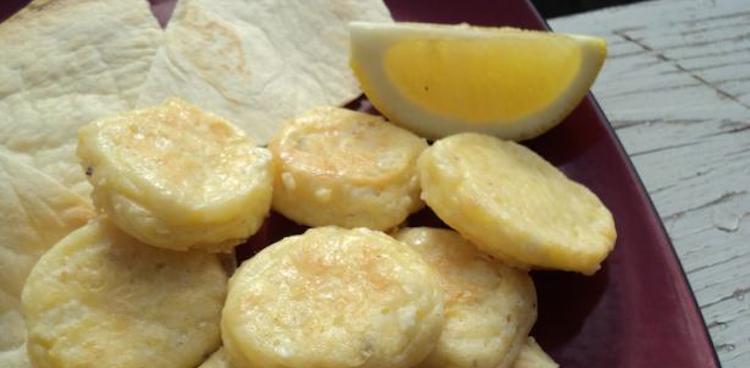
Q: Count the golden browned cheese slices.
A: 6